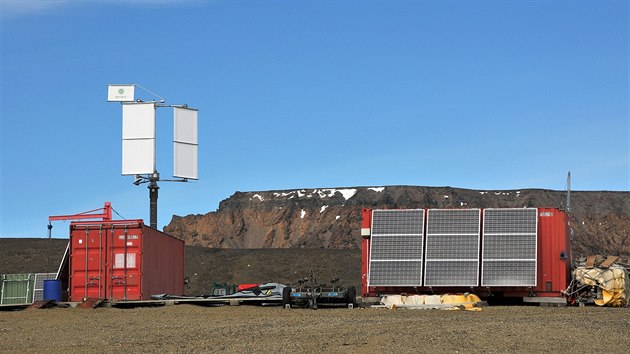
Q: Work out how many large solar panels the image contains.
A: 3